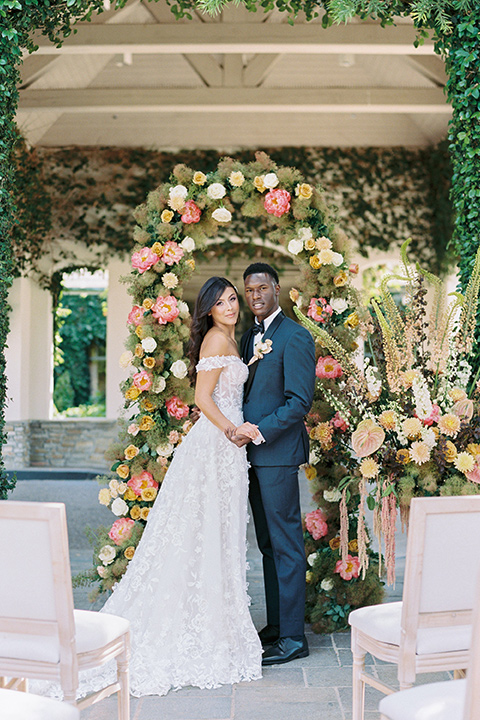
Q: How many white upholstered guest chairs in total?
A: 4